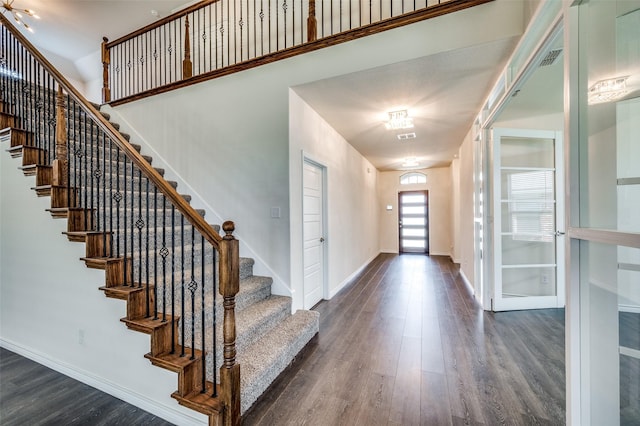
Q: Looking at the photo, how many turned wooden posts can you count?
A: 5